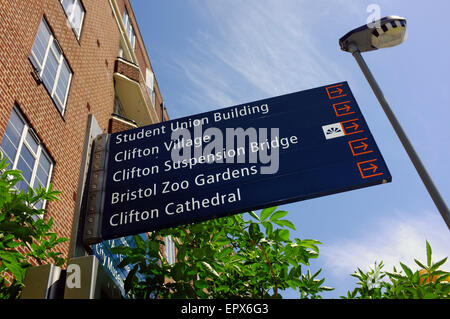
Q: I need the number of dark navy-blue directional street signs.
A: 1